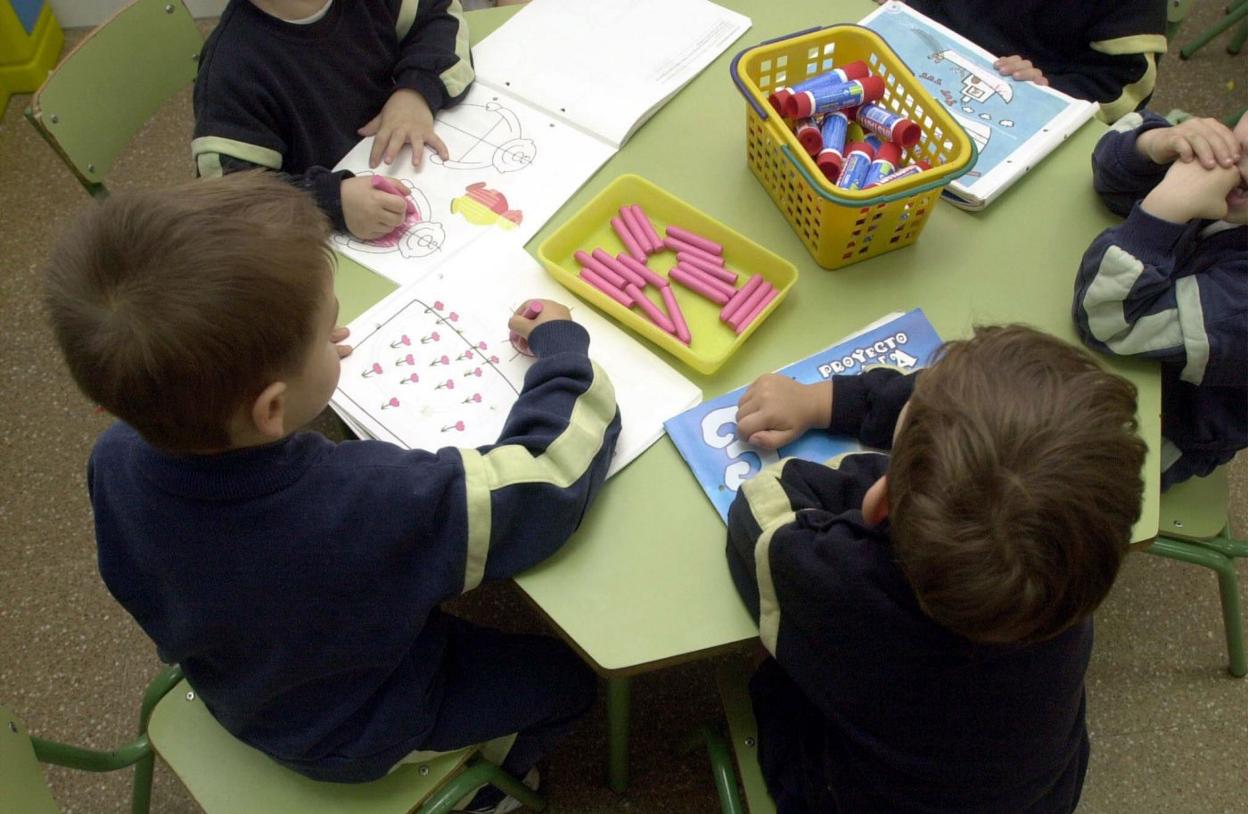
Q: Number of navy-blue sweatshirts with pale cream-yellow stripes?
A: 5